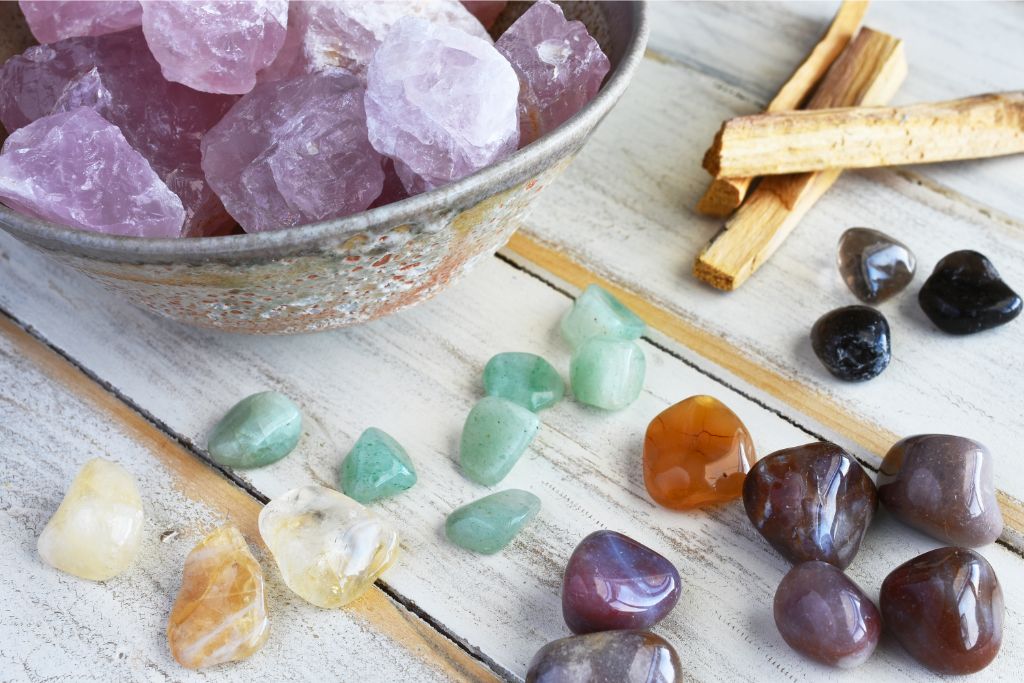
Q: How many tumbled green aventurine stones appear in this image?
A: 7